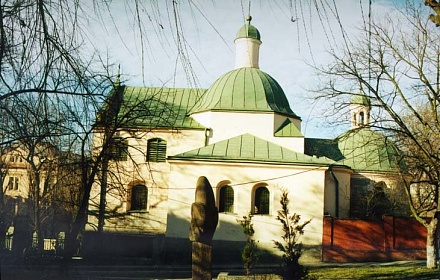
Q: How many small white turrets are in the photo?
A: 2